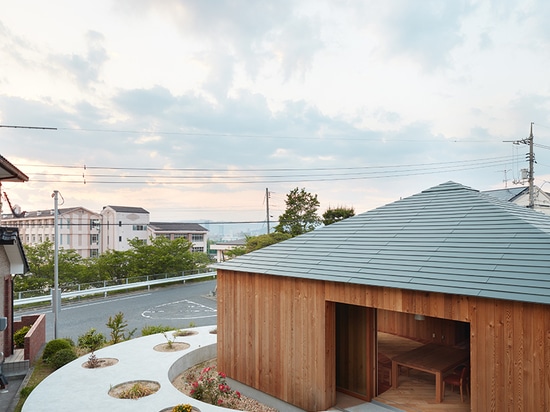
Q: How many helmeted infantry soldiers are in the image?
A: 0